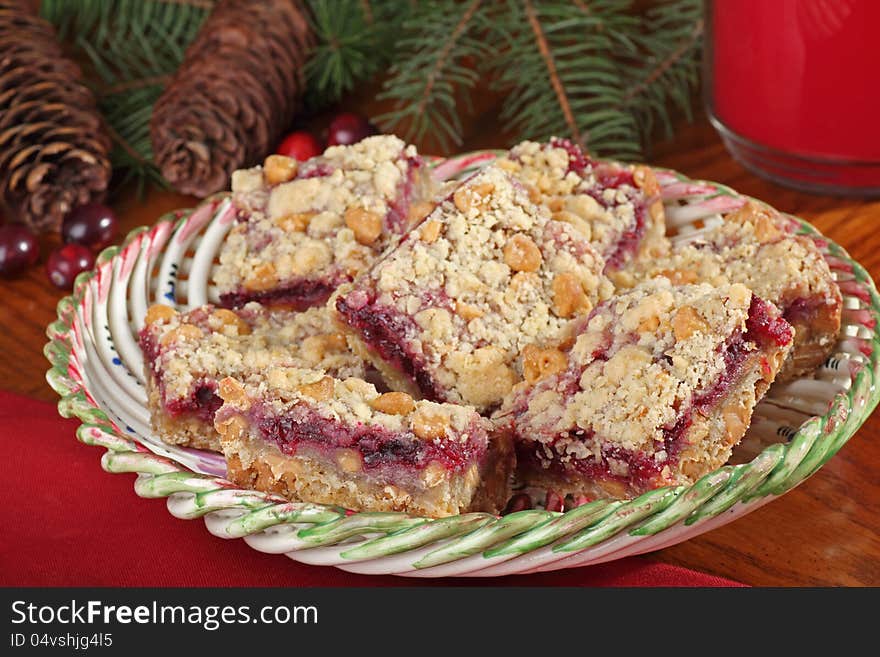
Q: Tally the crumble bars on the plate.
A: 7